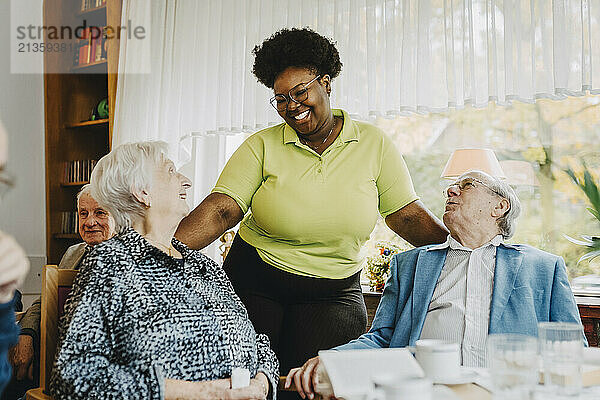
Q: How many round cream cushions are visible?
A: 0